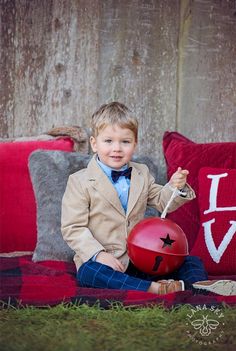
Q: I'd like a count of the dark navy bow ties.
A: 1